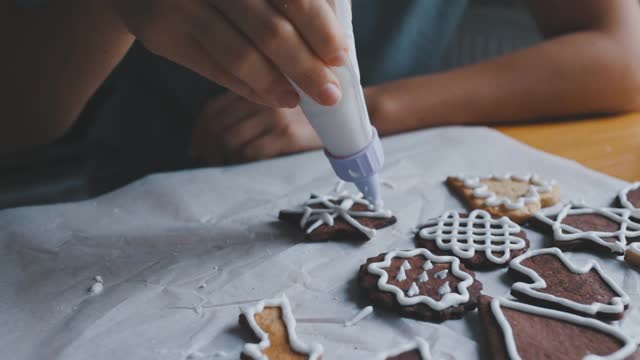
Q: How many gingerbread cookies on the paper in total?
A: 11